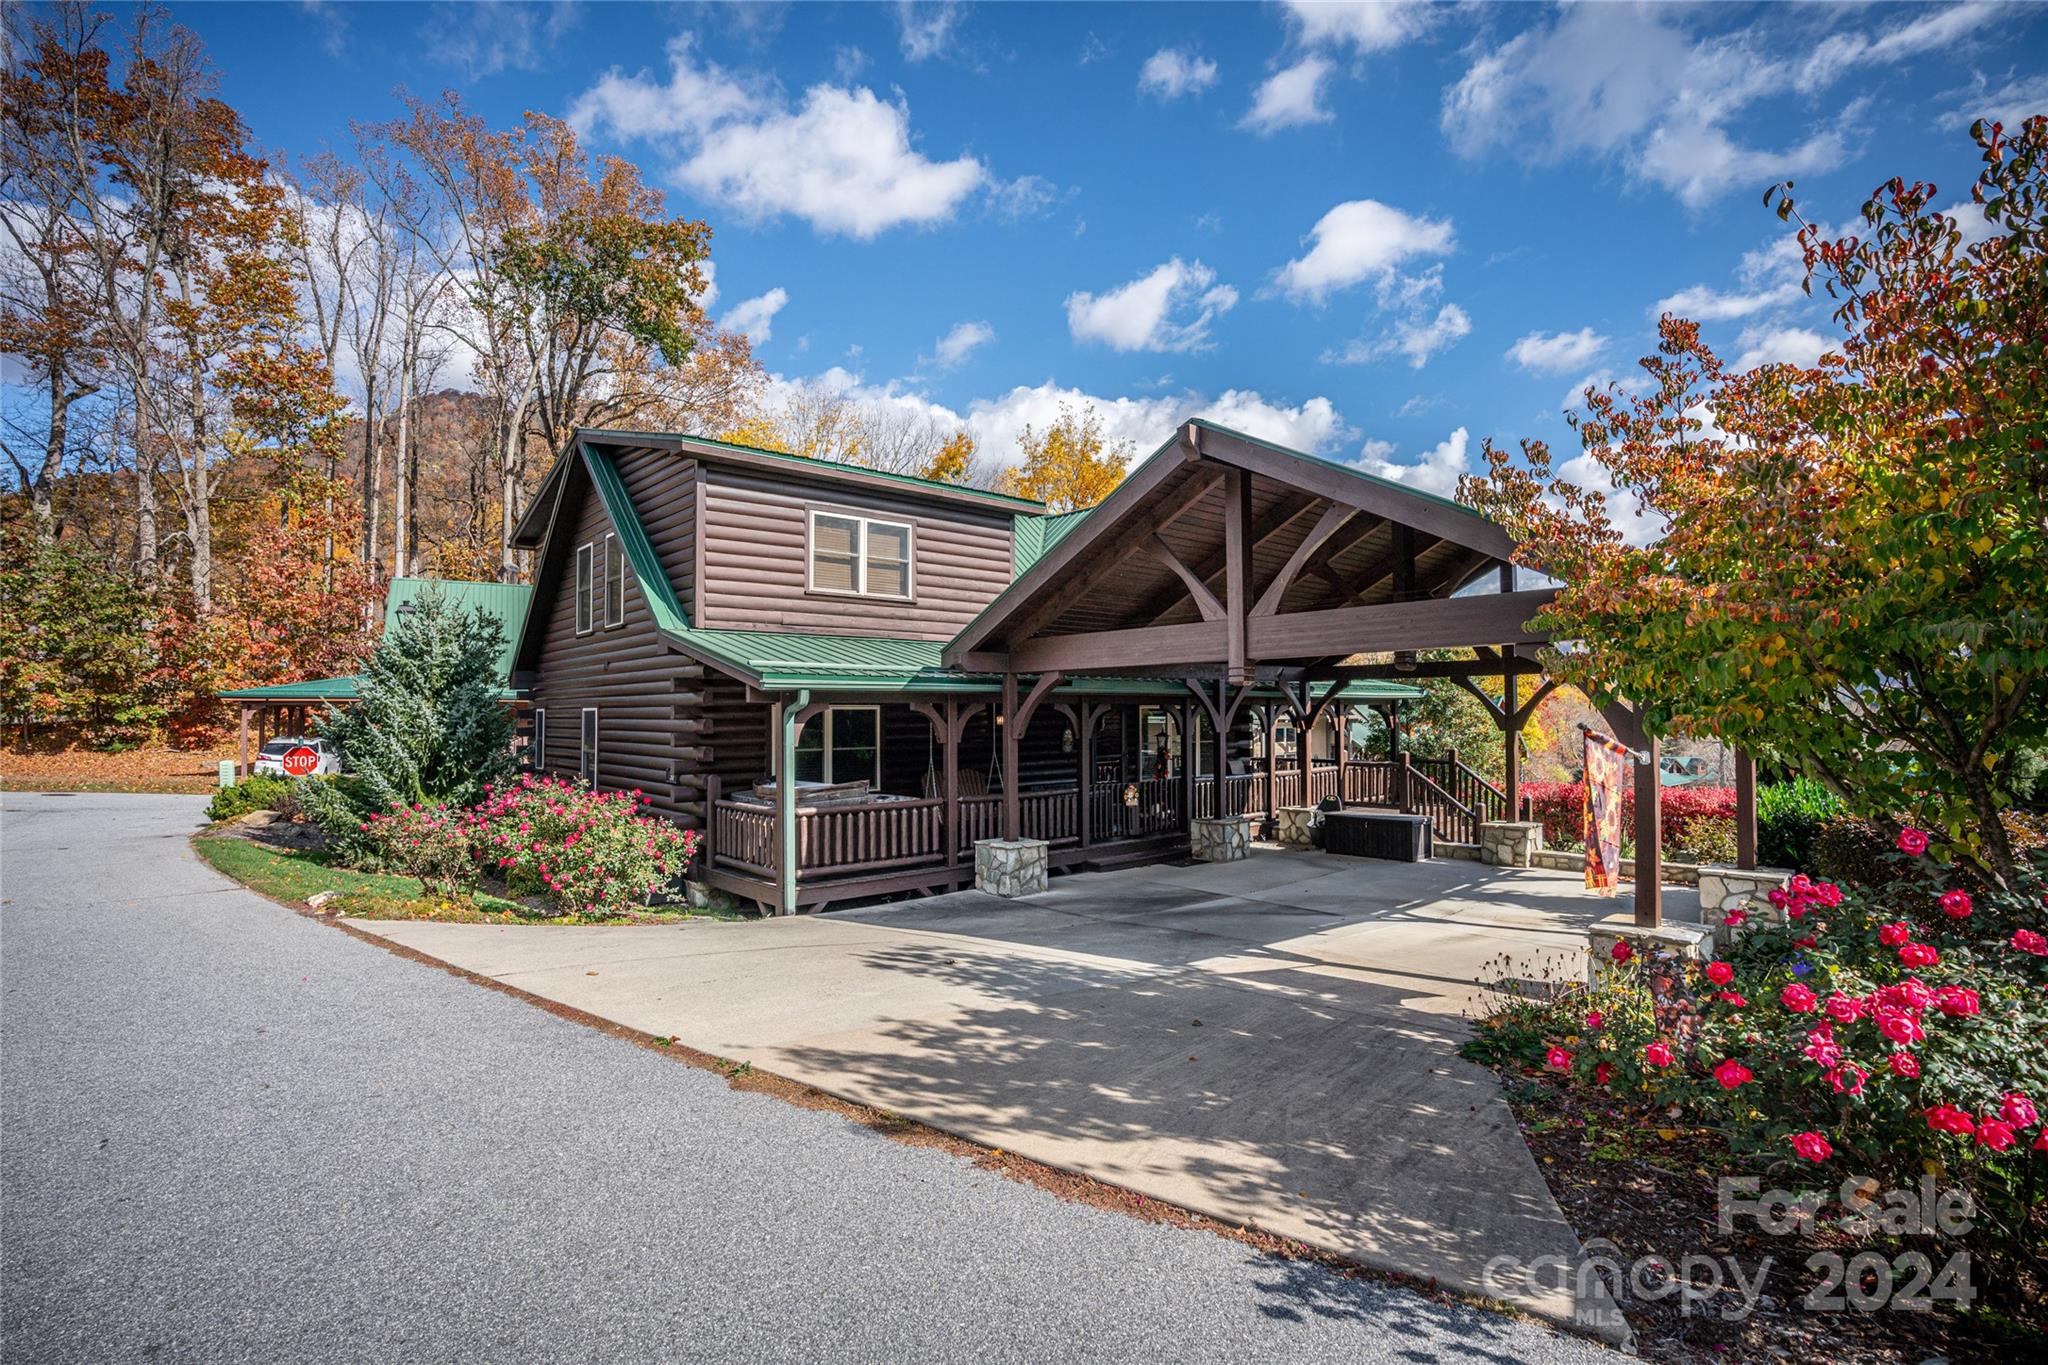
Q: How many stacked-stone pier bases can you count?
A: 6